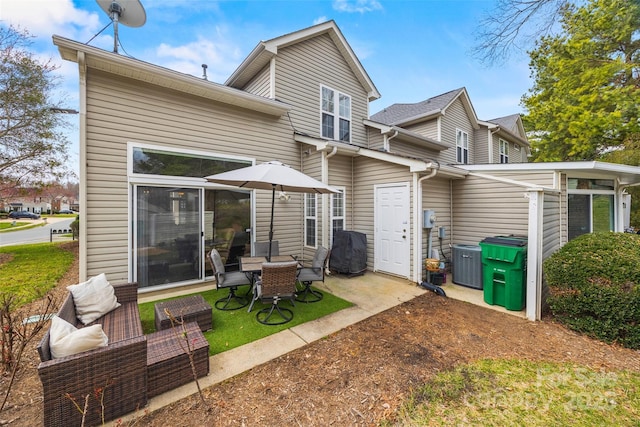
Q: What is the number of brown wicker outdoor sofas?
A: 1